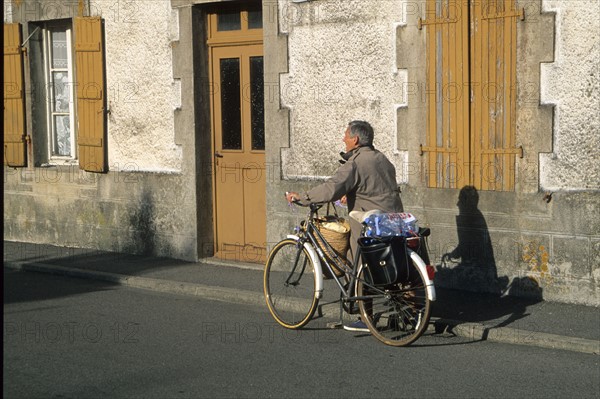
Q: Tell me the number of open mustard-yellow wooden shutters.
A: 2